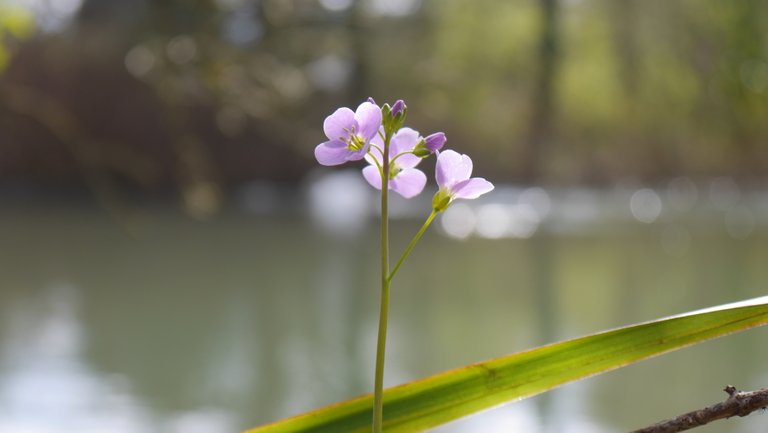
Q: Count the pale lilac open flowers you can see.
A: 3